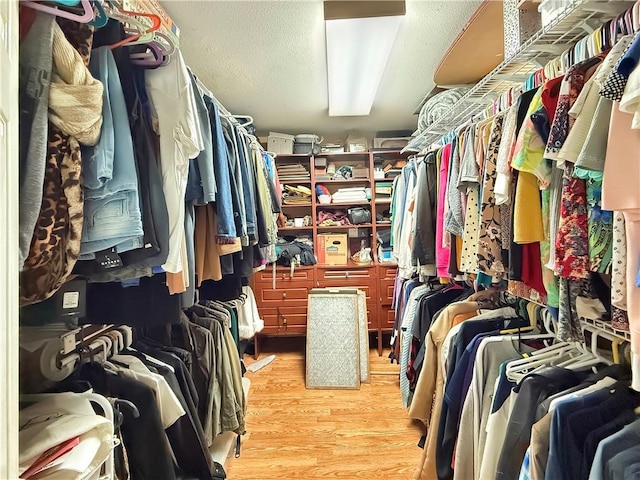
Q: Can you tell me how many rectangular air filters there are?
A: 2